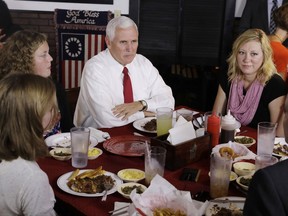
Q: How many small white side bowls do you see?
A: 8